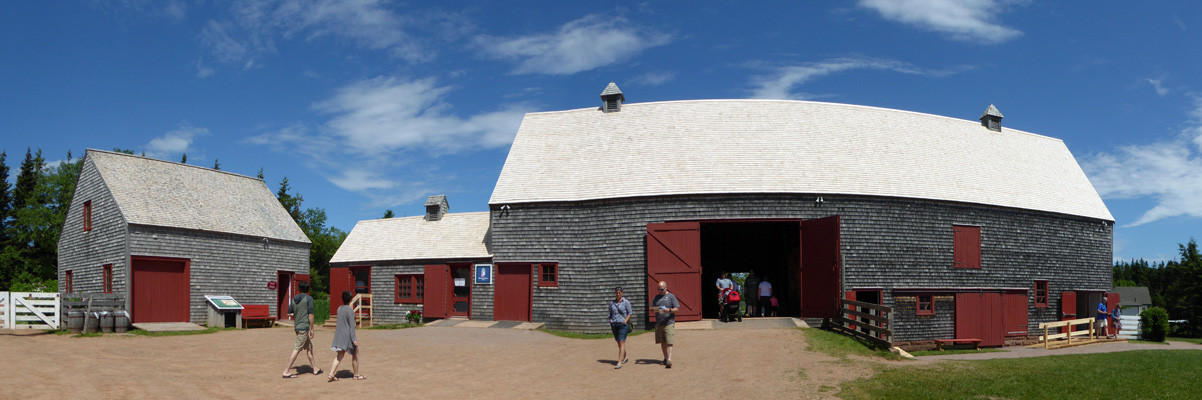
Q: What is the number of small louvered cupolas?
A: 3